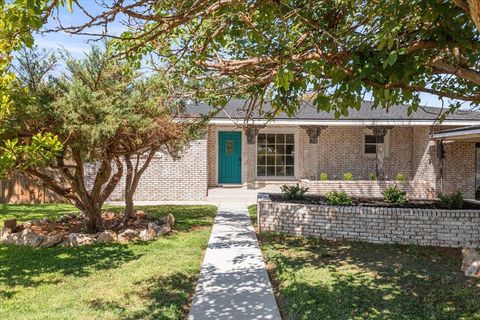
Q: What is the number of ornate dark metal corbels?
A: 3